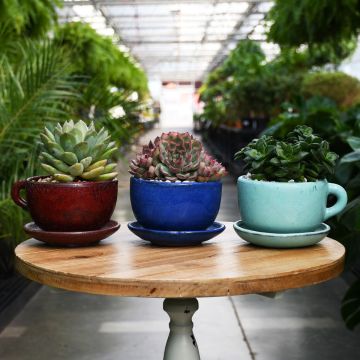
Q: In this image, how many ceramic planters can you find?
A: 3